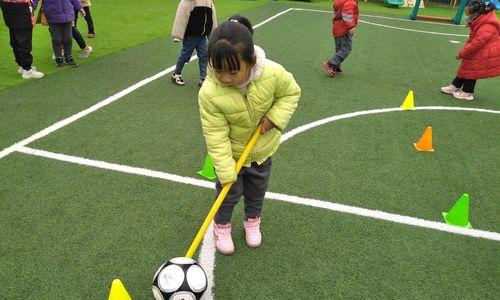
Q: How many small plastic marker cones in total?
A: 5